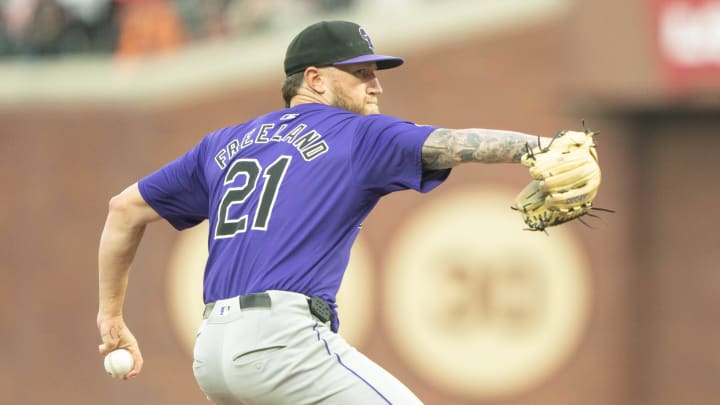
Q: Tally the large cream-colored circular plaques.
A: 2